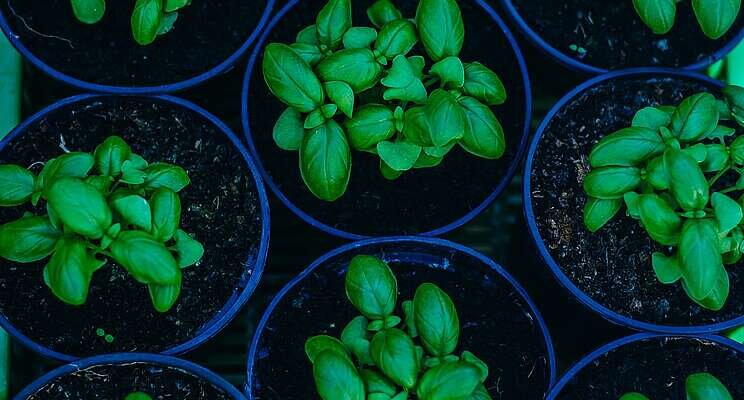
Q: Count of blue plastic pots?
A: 8